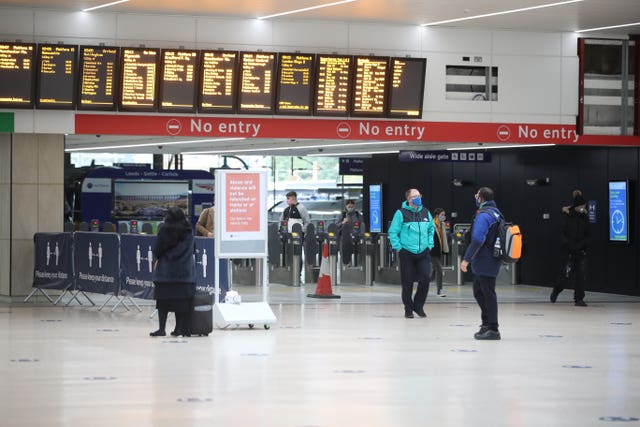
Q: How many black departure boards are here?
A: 11